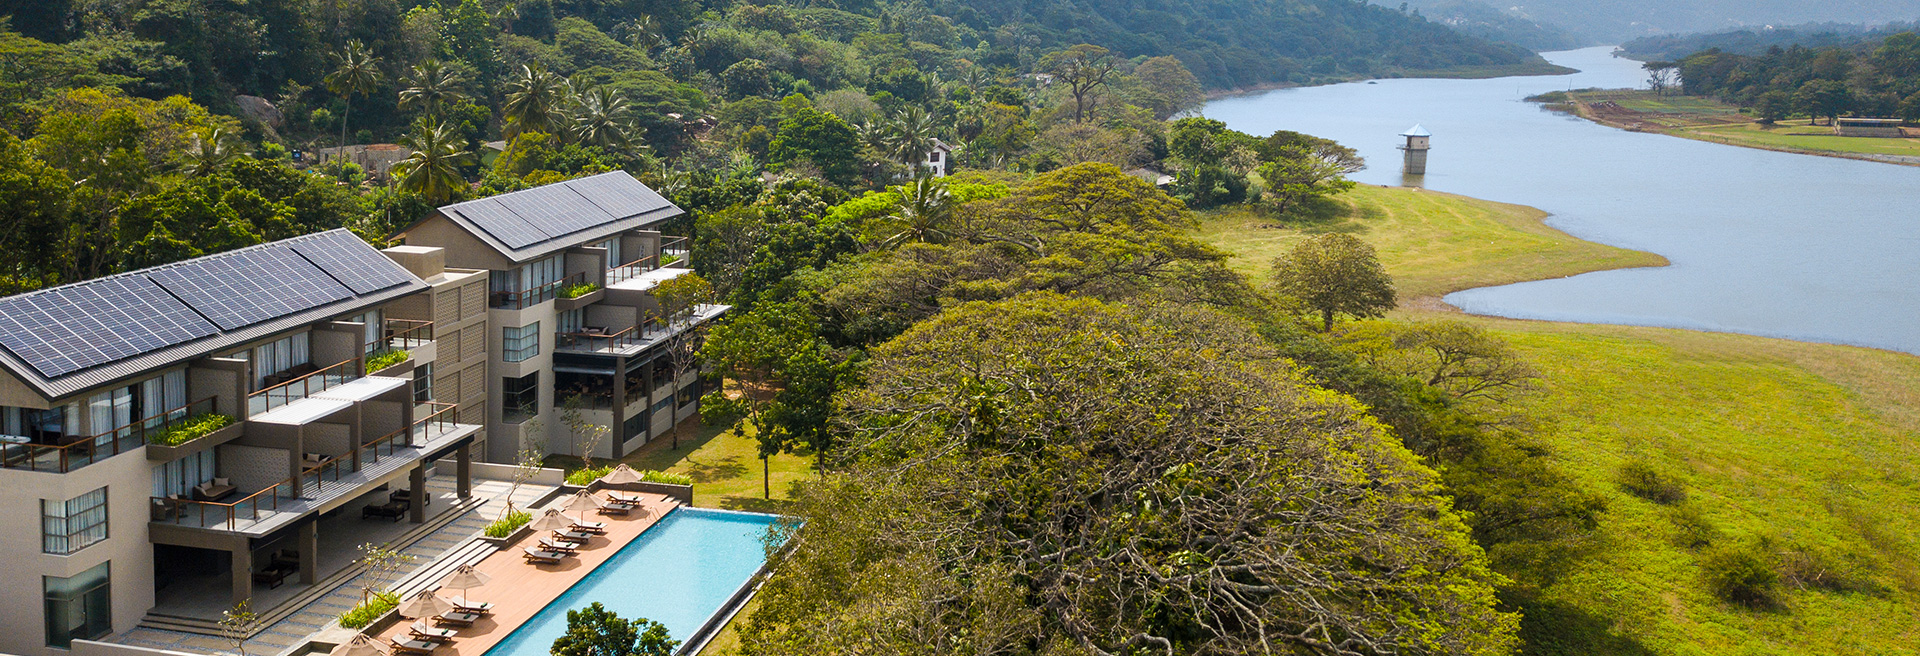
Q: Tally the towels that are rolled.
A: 10